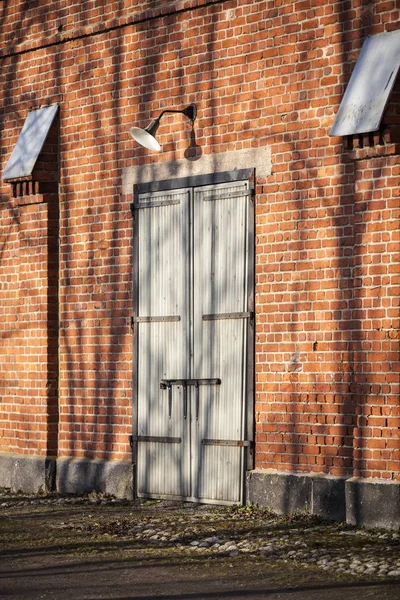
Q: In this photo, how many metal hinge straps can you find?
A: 6